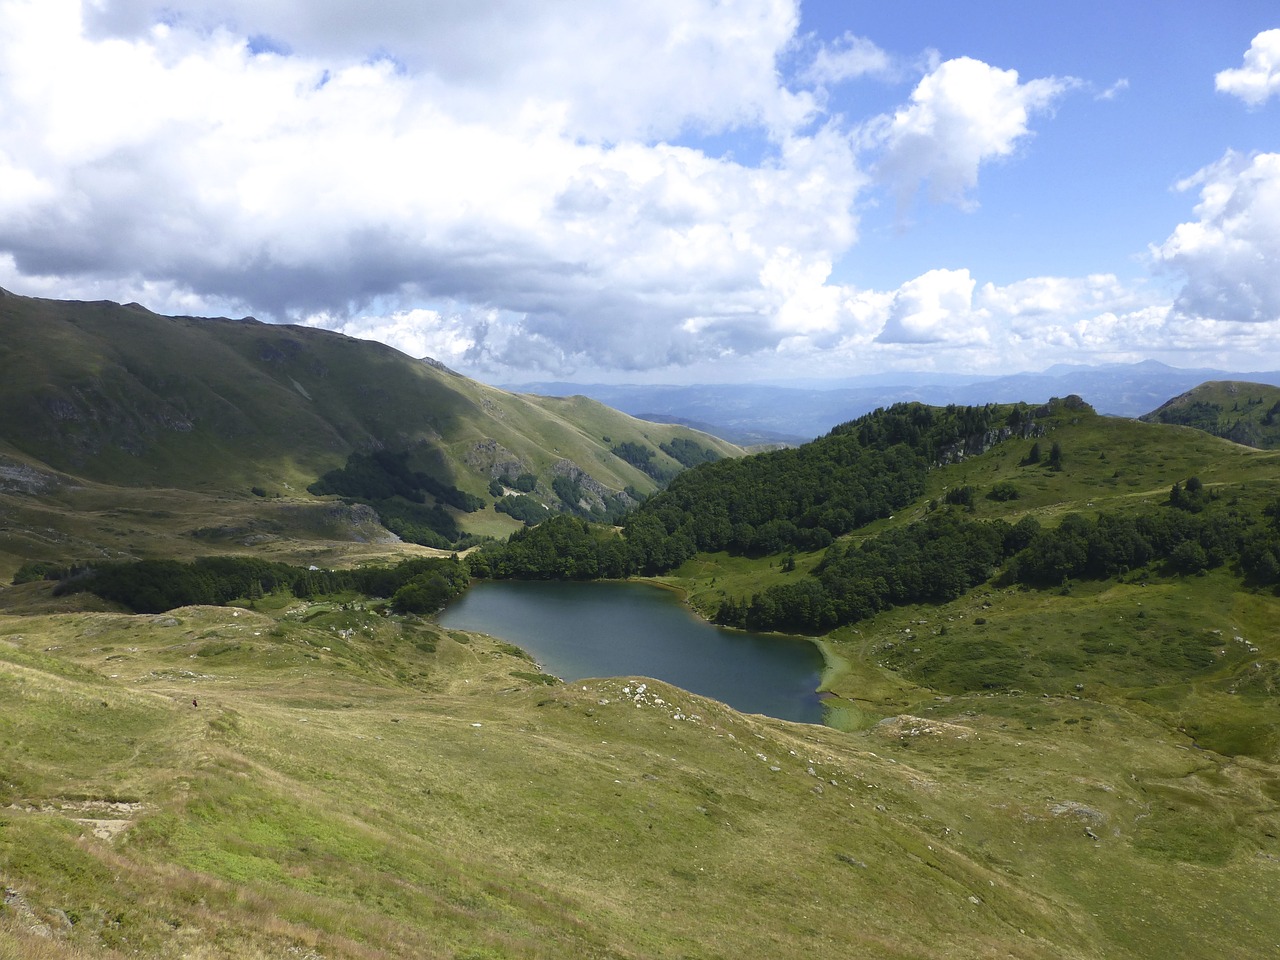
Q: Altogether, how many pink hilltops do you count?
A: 0